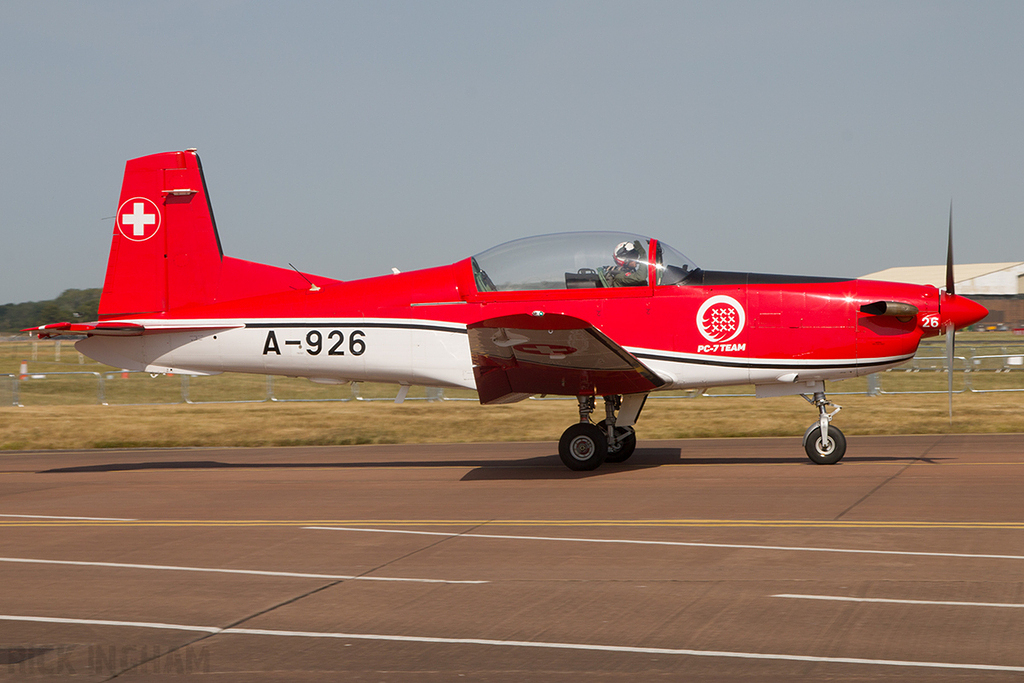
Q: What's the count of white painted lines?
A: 5